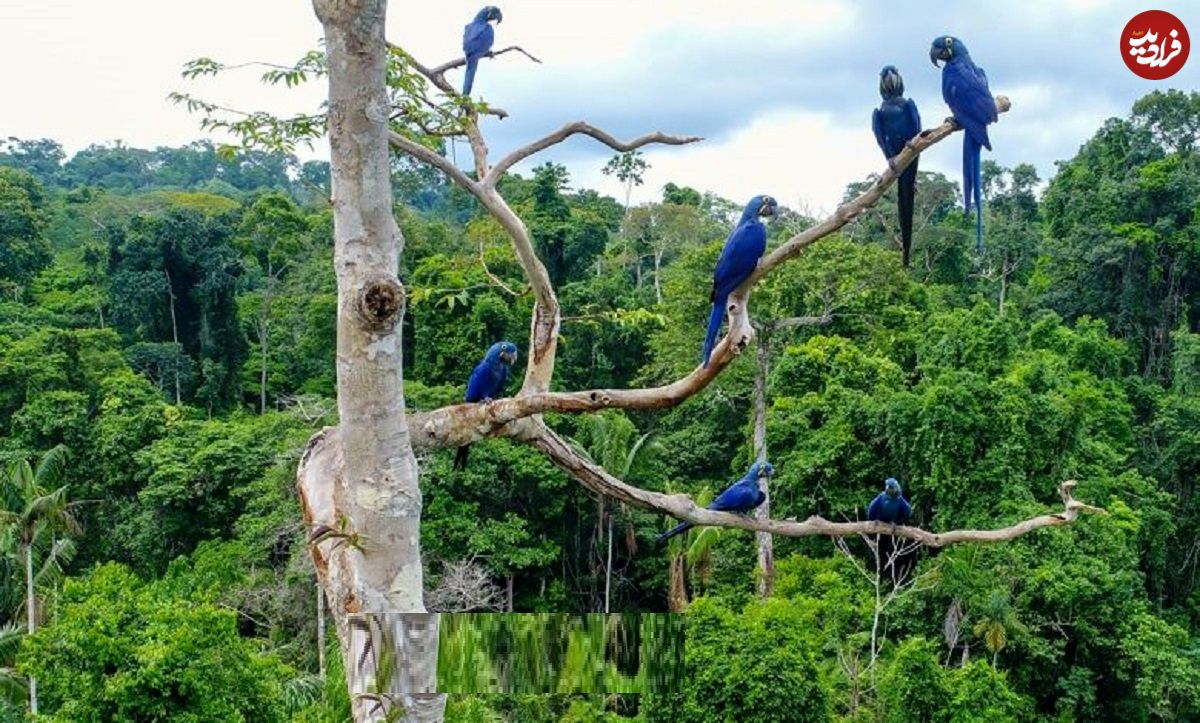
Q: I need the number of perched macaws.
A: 7